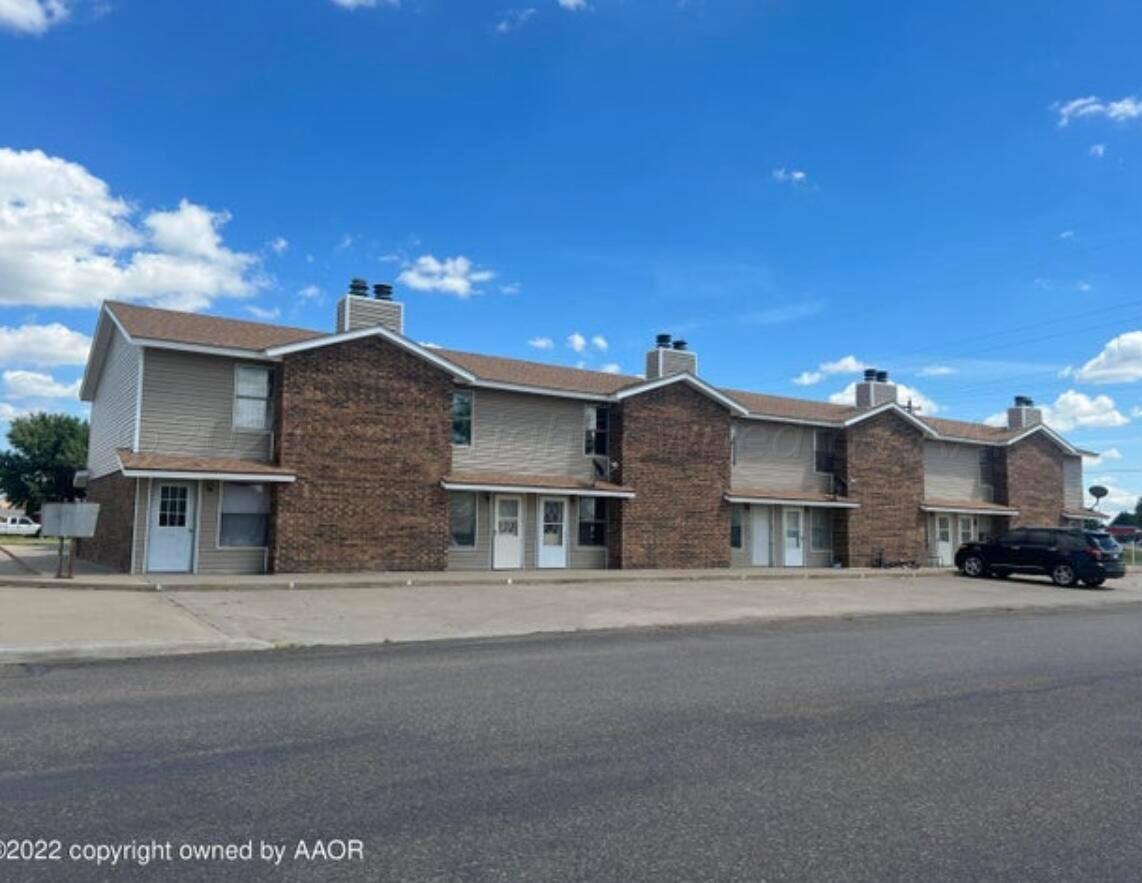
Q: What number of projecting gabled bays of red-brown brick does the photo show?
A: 4